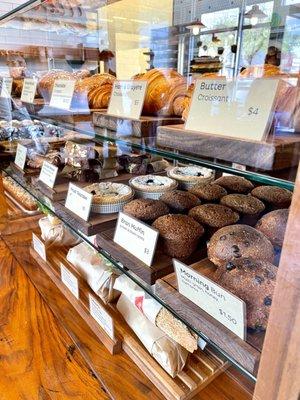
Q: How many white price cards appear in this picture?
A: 13